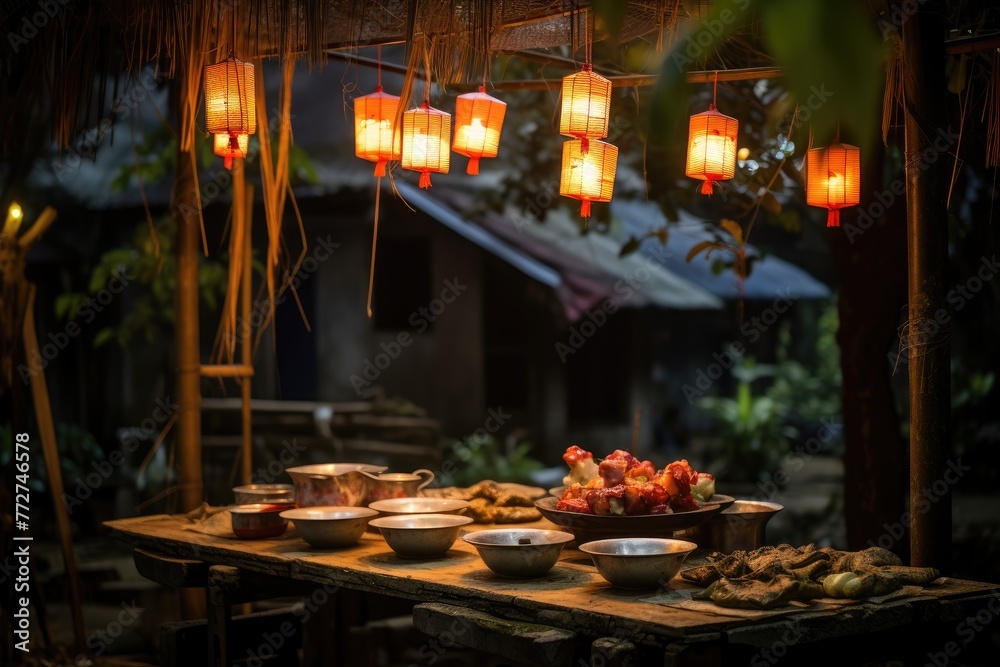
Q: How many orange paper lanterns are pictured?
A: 9